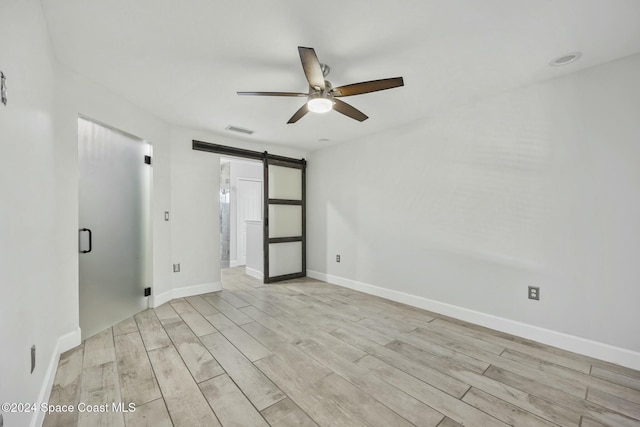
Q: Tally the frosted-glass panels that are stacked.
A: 3